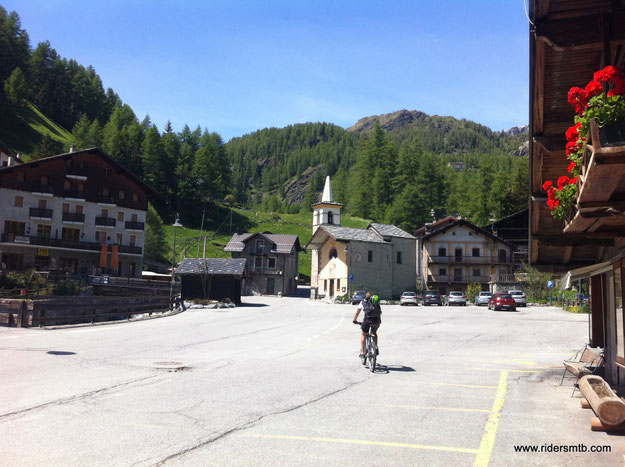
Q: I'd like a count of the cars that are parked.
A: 7